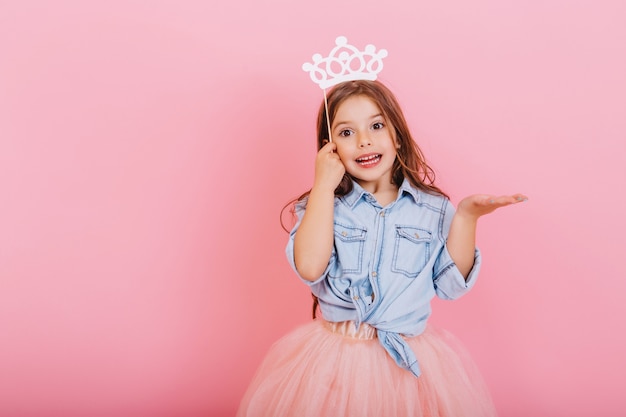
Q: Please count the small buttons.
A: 5